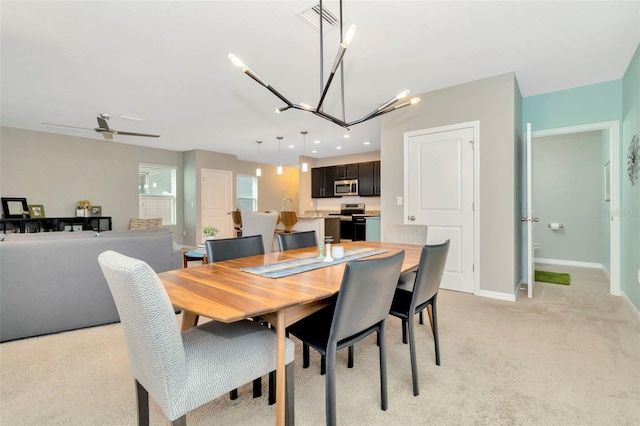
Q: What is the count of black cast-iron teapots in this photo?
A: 0